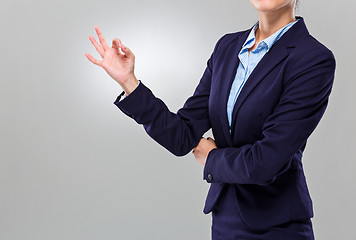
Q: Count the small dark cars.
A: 0